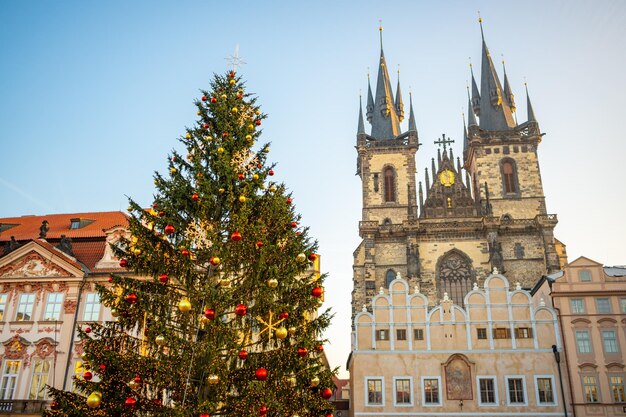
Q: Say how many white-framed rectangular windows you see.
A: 6